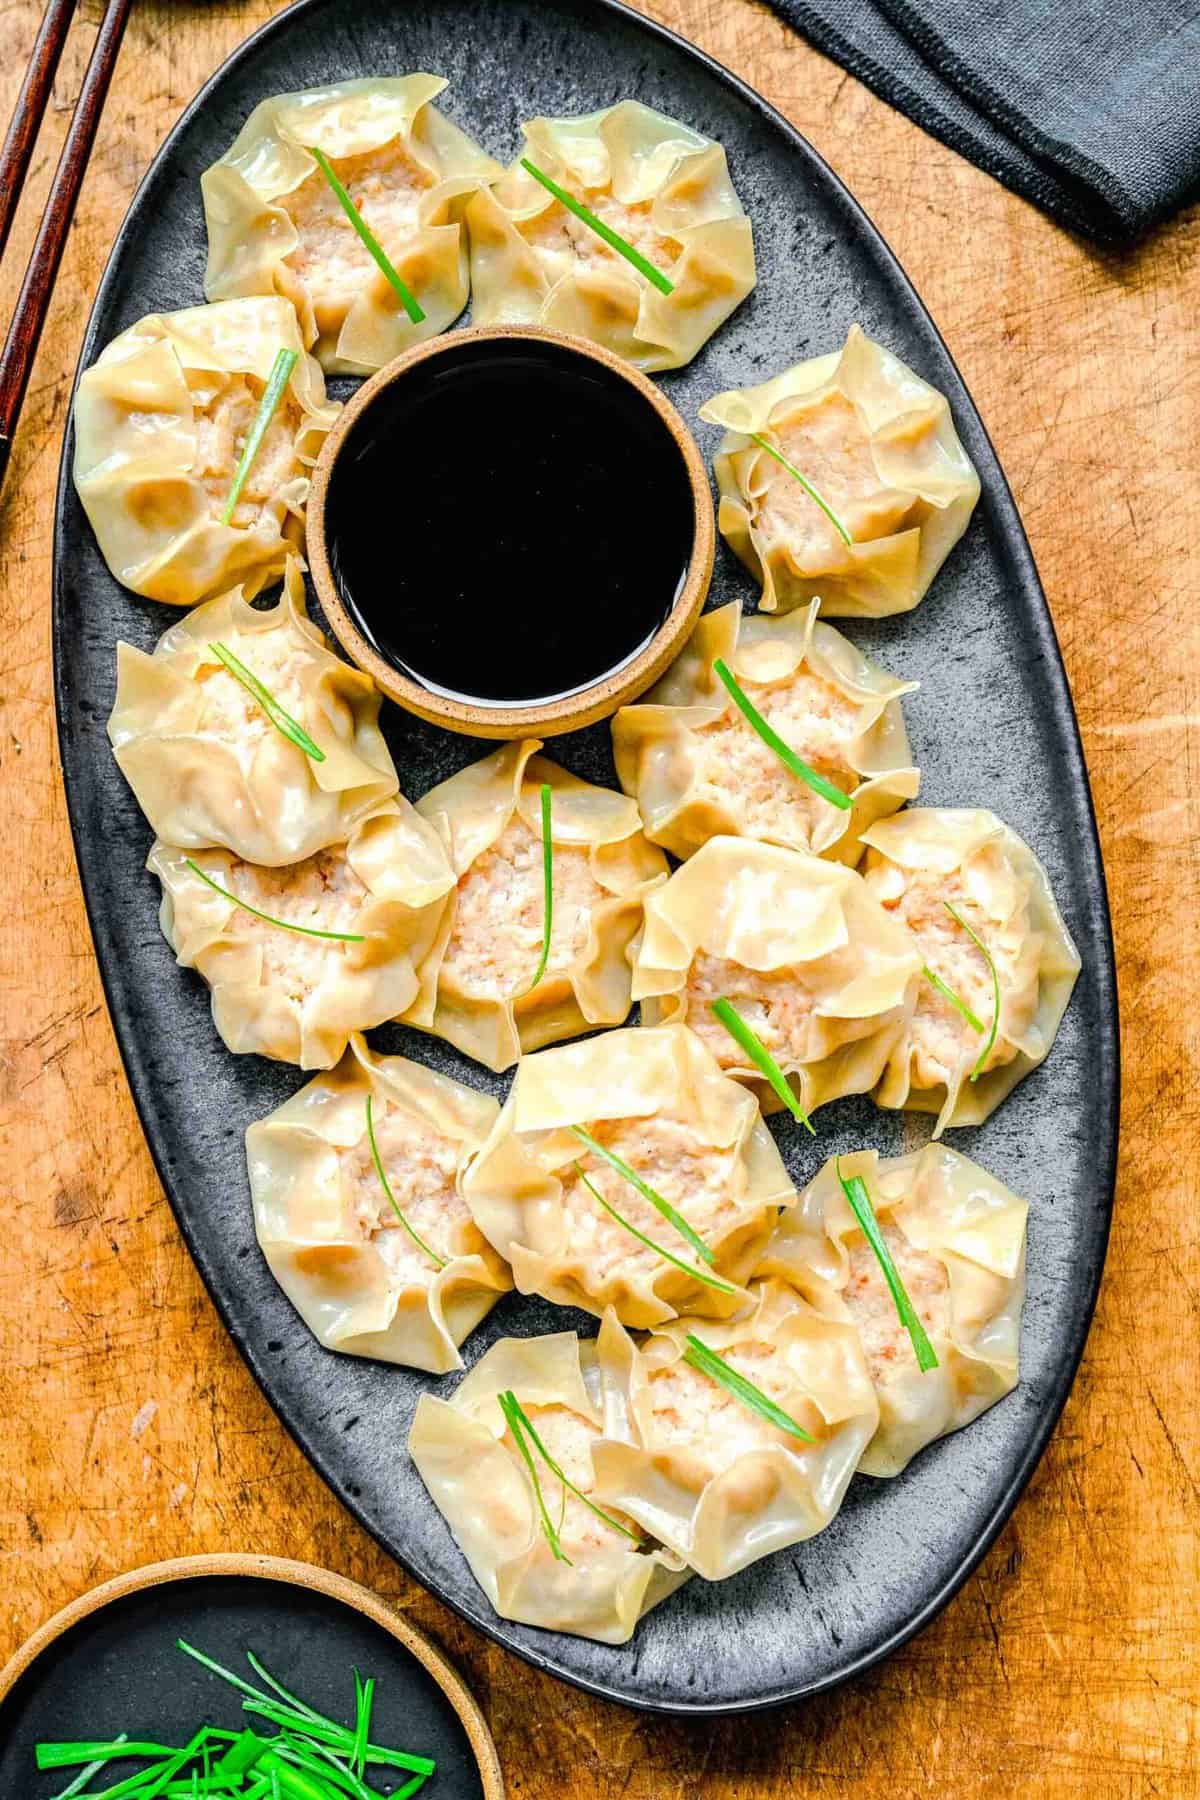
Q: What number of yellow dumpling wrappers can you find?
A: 15